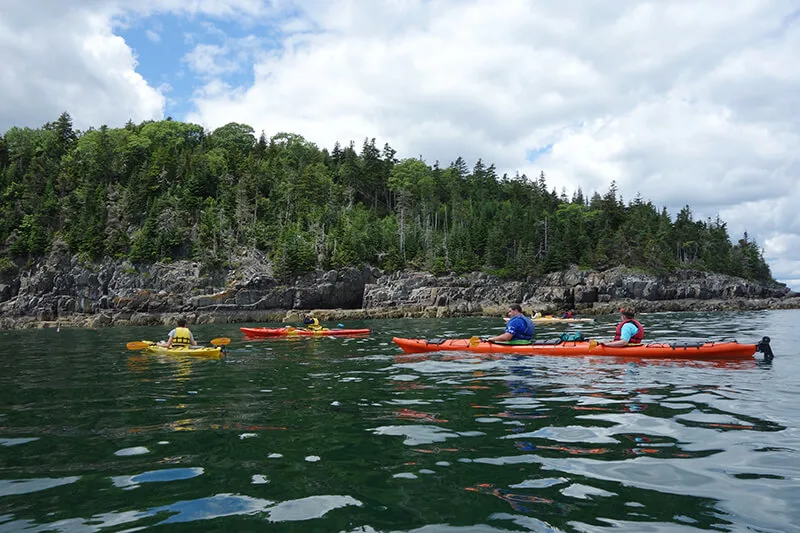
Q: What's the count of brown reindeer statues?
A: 0